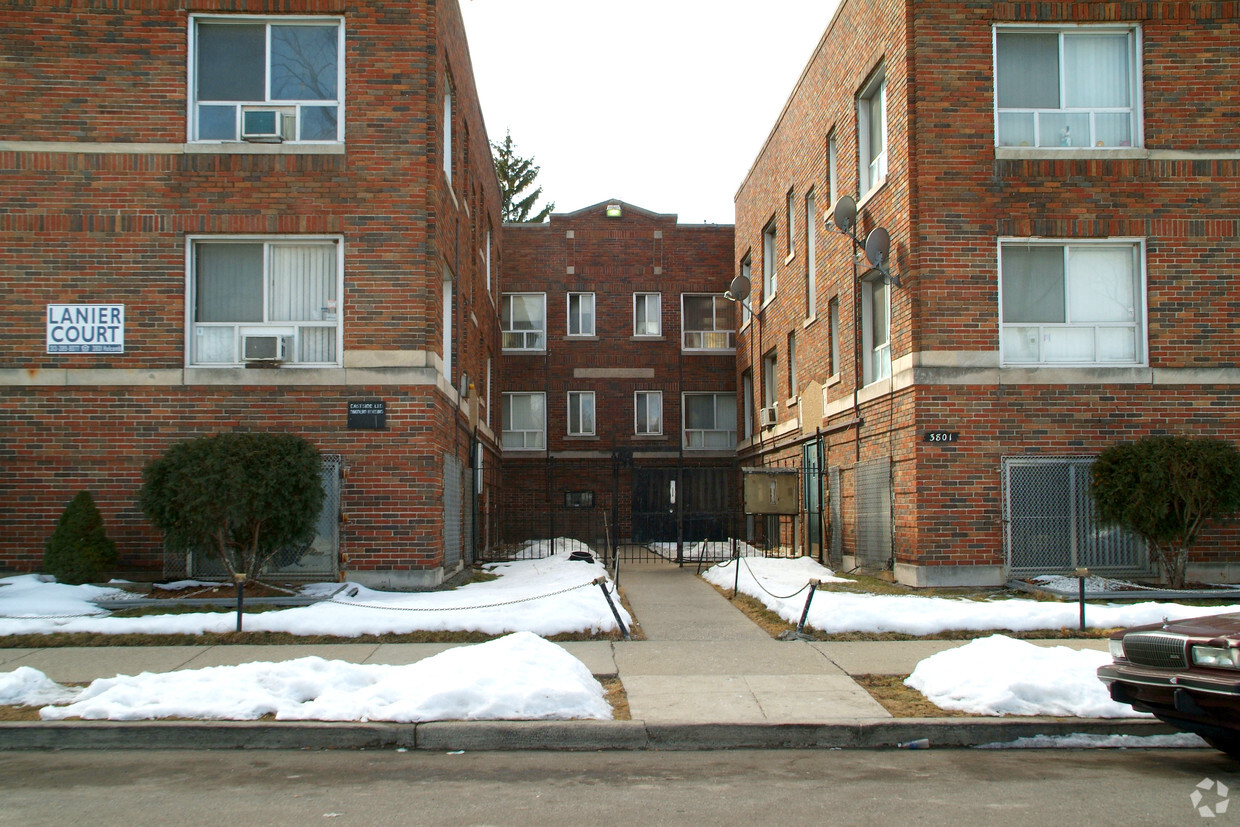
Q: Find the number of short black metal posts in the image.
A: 7